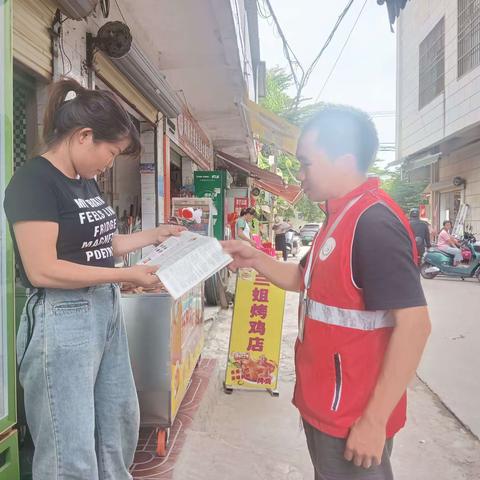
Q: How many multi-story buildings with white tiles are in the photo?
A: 1